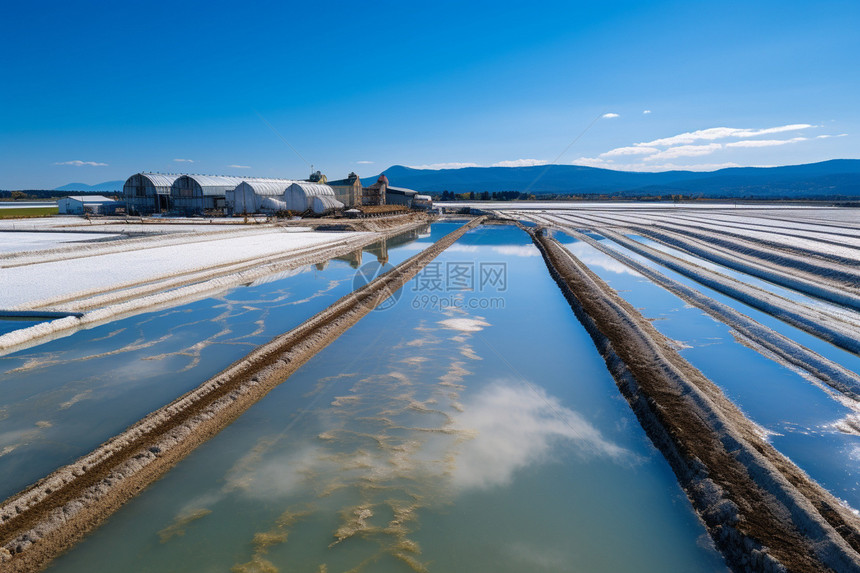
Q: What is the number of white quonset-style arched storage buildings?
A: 4